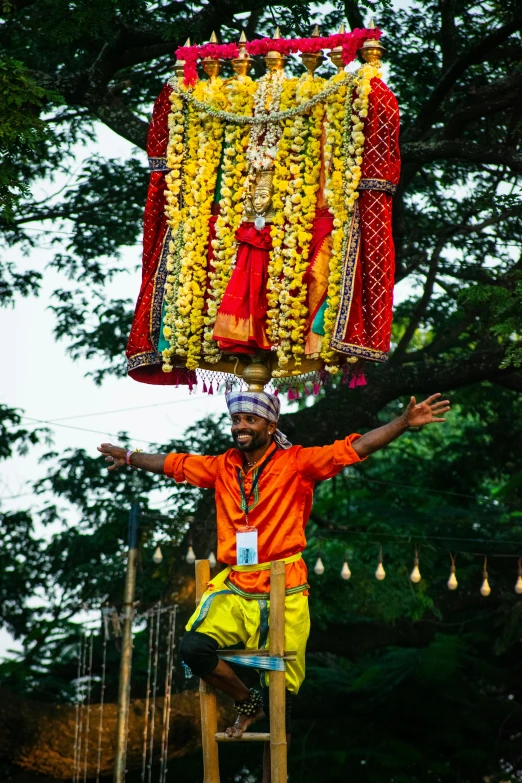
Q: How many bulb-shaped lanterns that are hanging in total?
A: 10